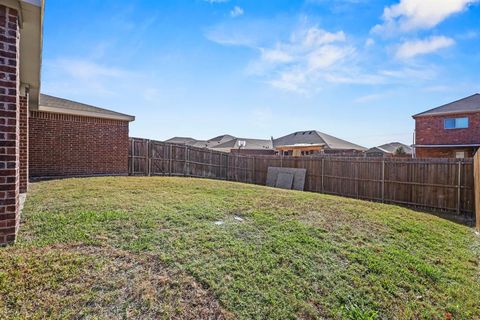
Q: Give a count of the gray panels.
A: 2